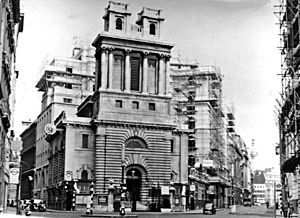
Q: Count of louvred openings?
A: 1